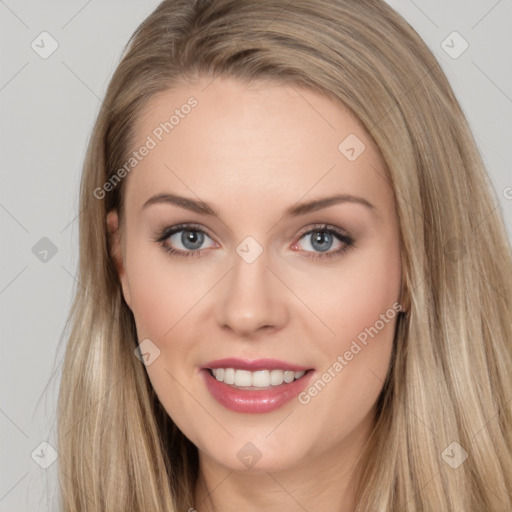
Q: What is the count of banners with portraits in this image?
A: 0